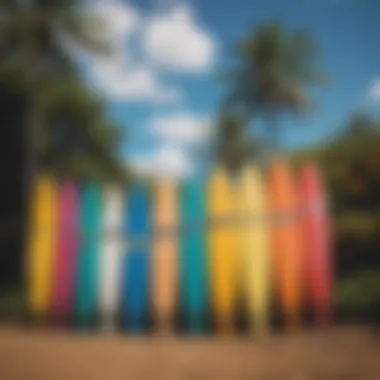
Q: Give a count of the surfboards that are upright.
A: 11